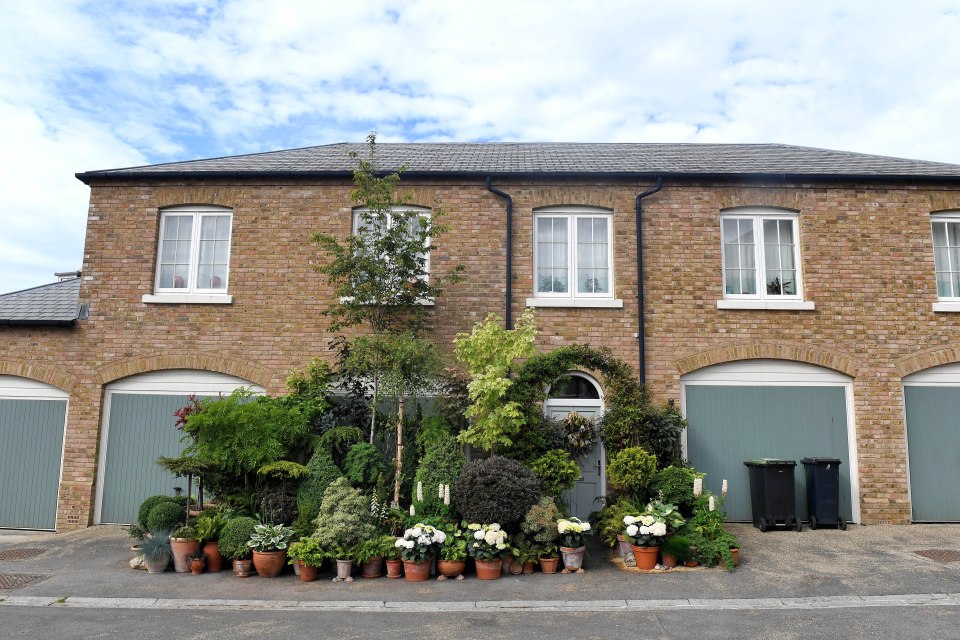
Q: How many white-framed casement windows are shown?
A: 5